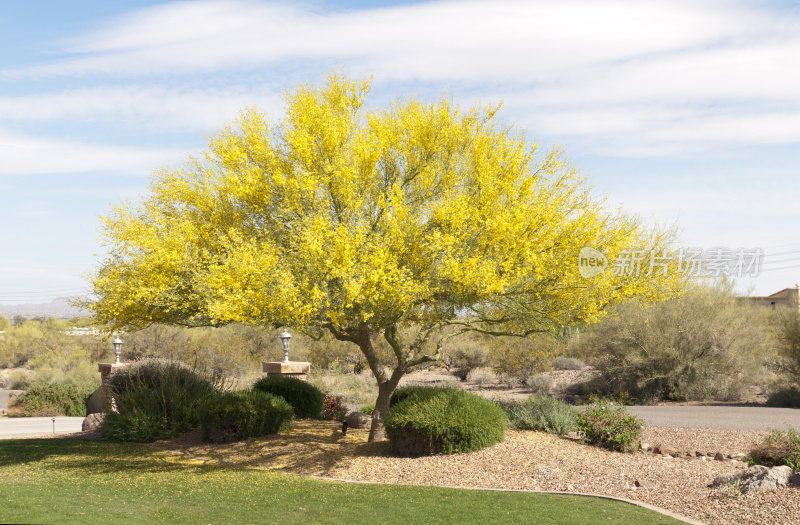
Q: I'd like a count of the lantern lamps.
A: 2